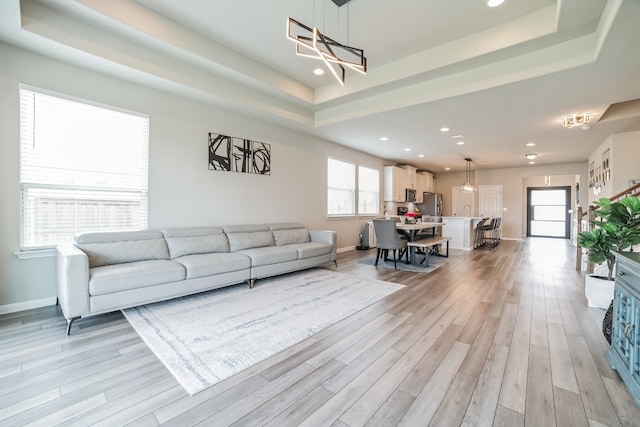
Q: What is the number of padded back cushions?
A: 4